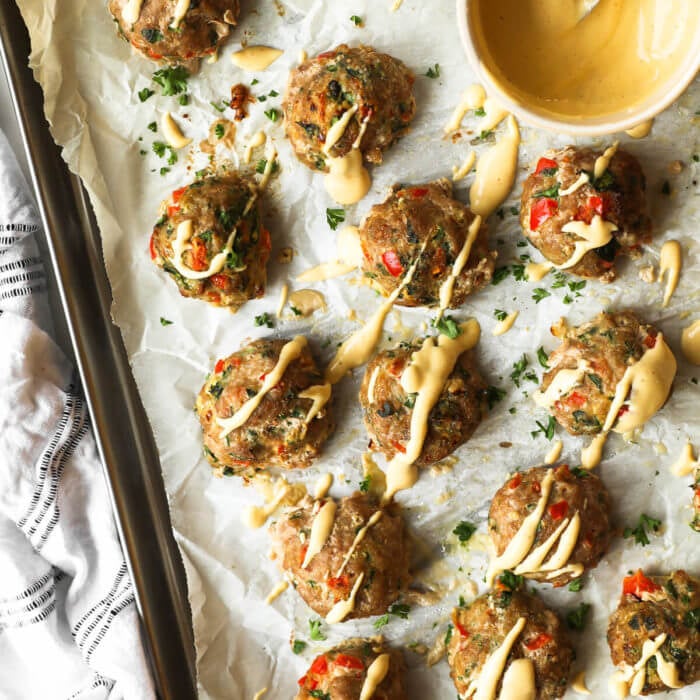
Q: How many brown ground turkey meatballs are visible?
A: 13